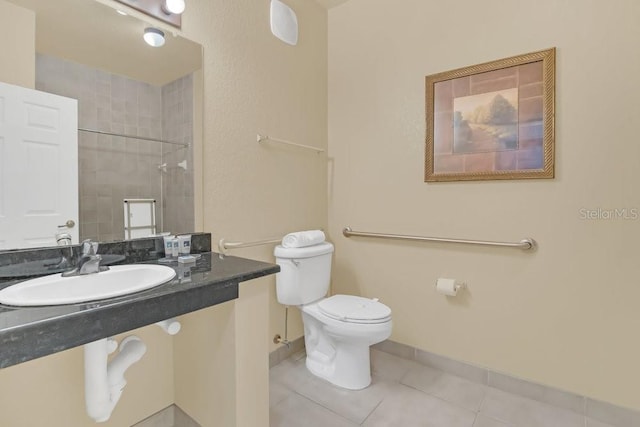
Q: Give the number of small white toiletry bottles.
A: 3